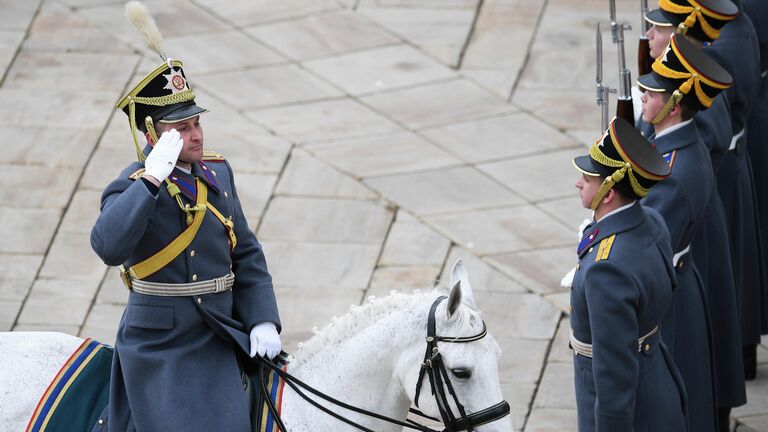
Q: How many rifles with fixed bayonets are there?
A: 3